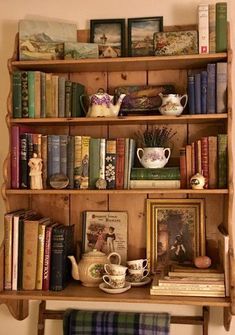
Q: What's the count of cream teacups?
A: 4